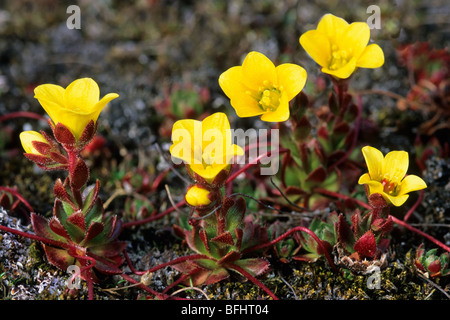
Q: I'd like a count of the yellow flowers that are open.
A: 5